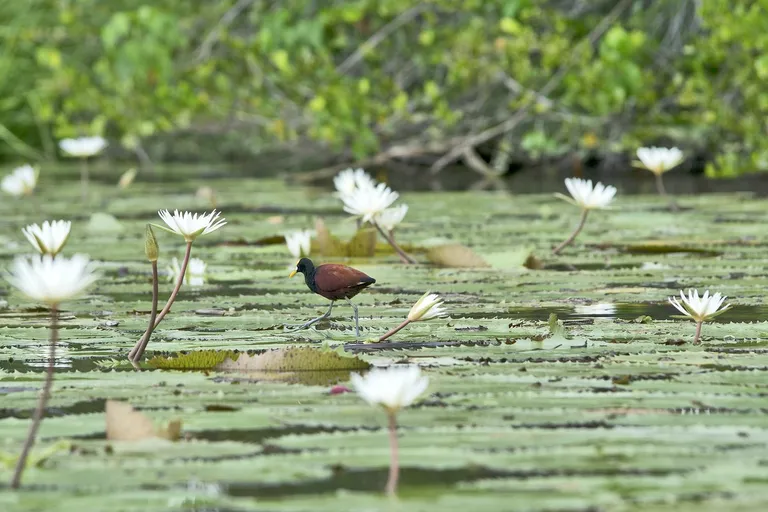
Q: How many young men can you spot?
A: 0